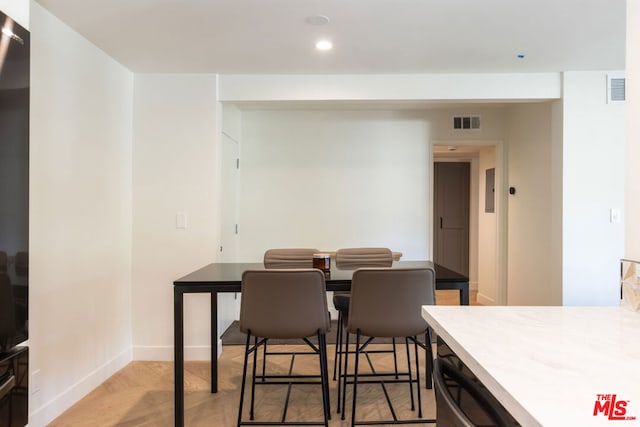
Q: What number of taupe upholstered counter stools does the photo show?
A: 4